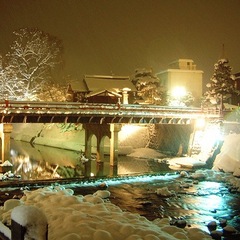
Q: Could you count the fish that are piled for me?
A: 0